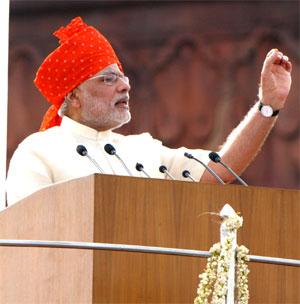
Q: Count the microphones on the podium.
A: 7